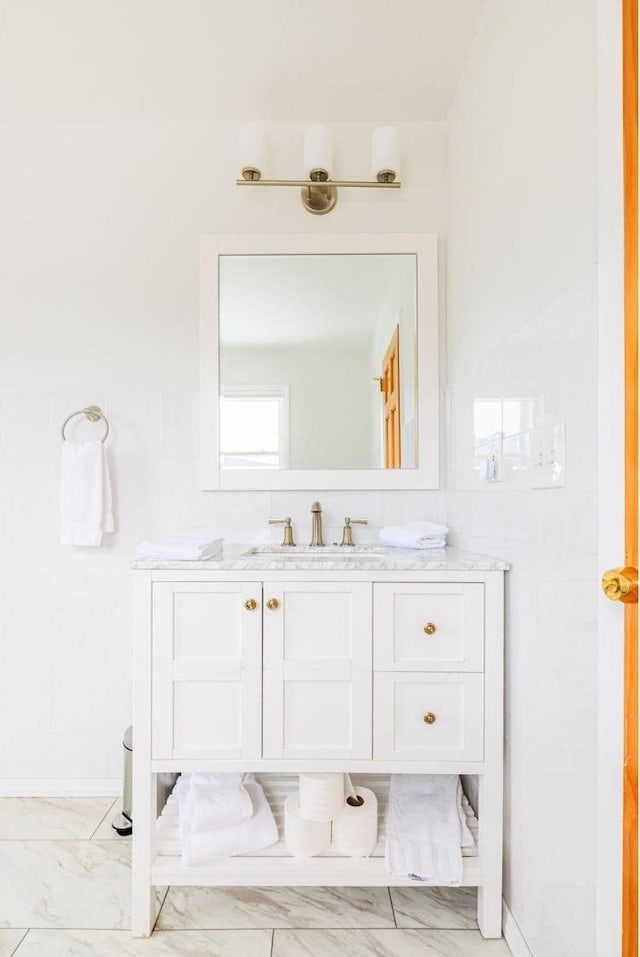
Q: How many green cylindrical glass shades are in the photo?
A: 0